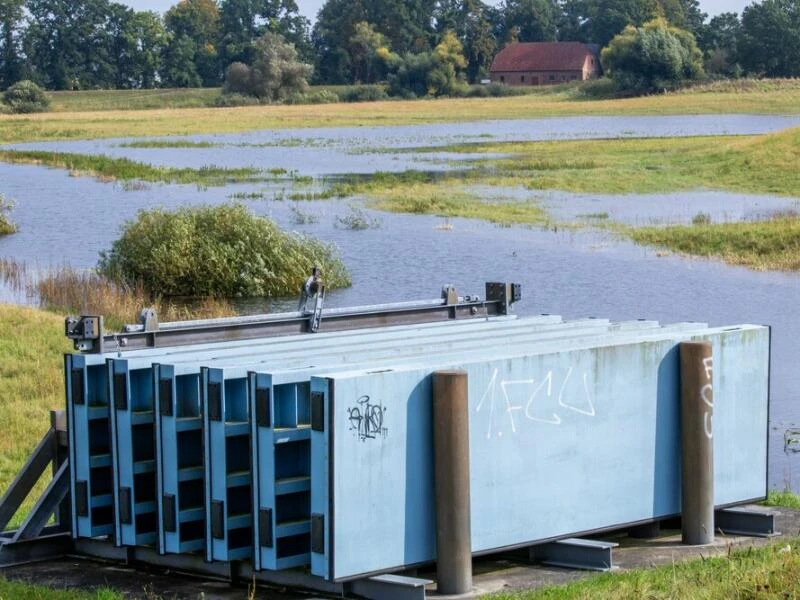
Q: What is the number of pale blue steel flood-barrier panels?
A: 6